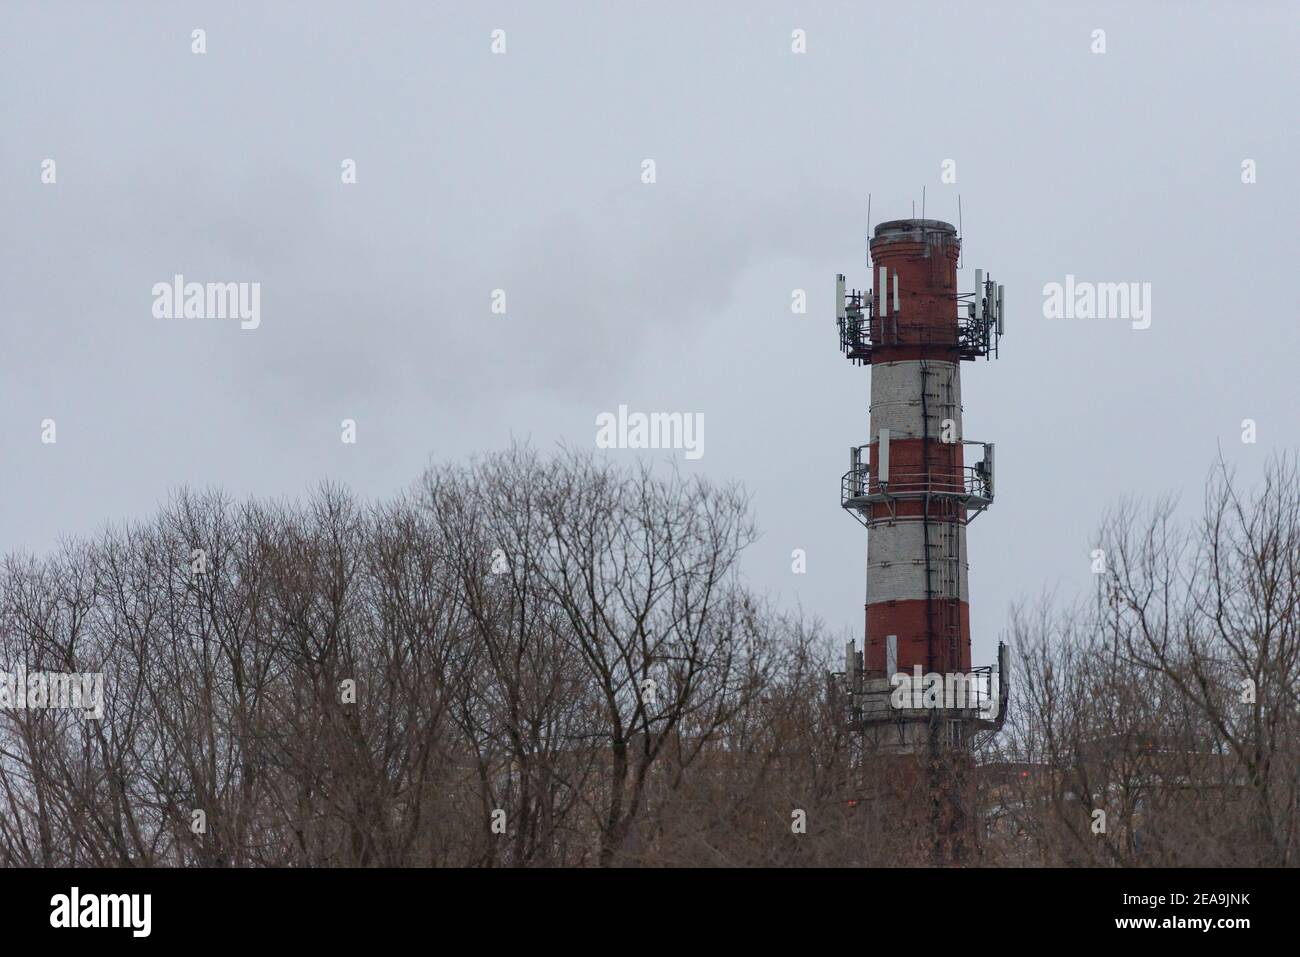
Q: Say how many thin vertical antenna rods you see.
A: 4